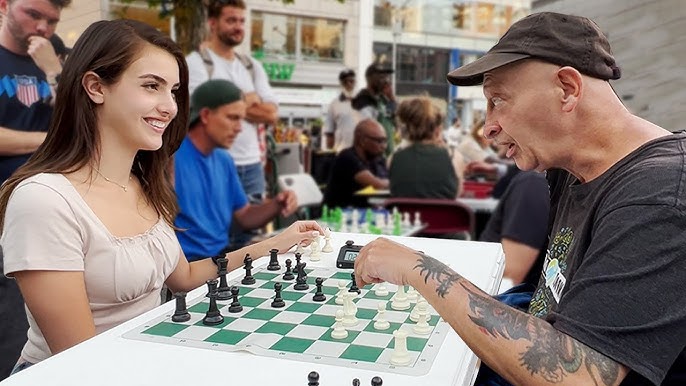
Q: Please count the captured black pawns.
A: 2